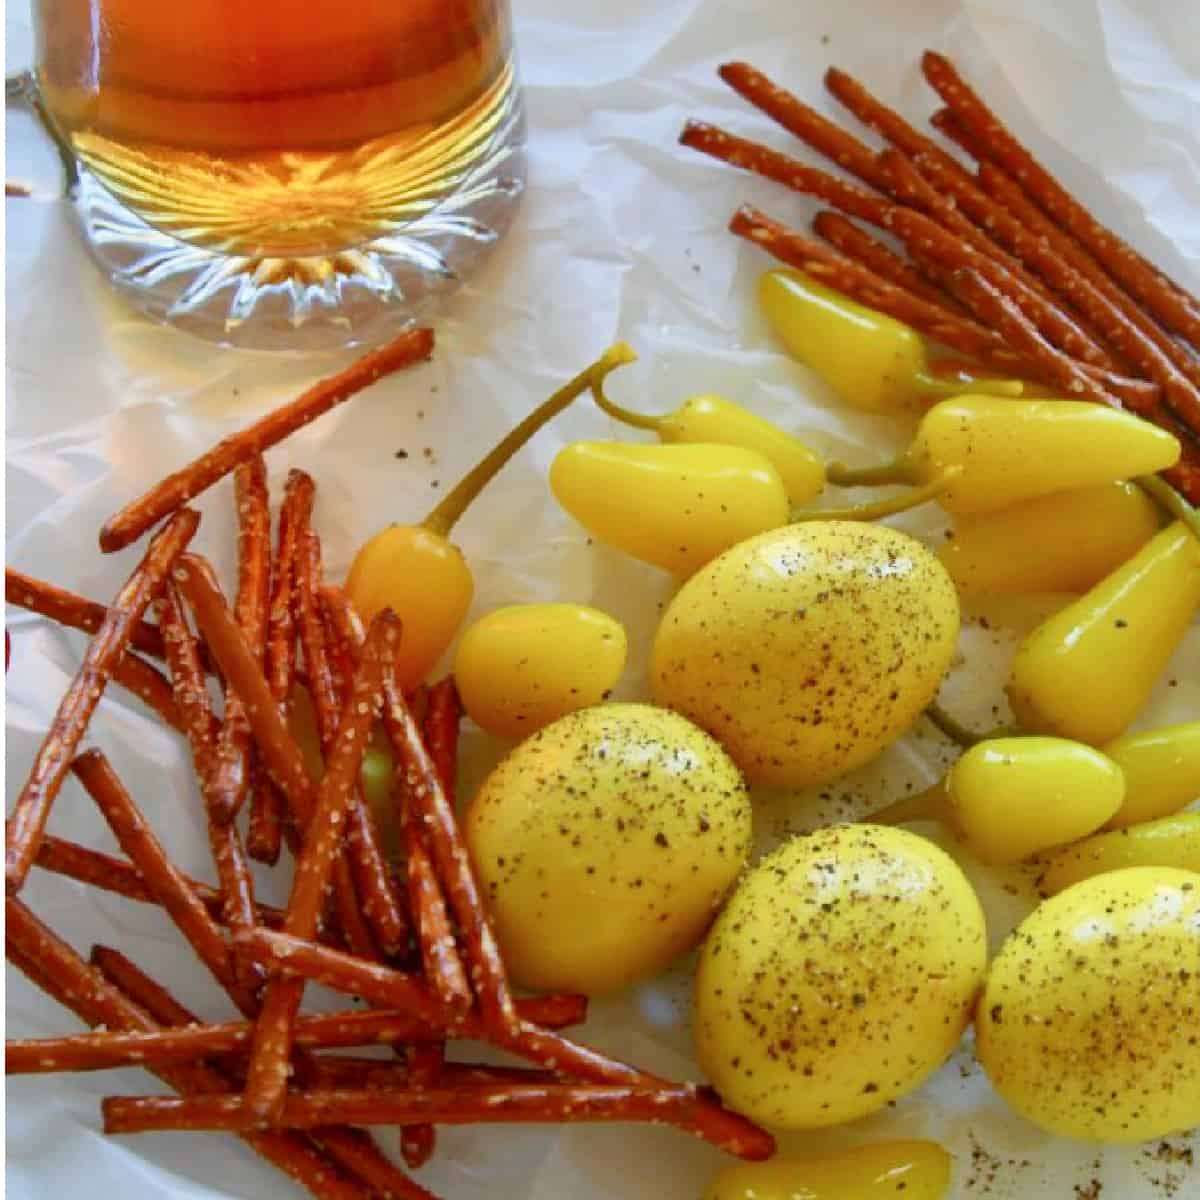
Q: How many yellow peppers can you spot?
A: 12